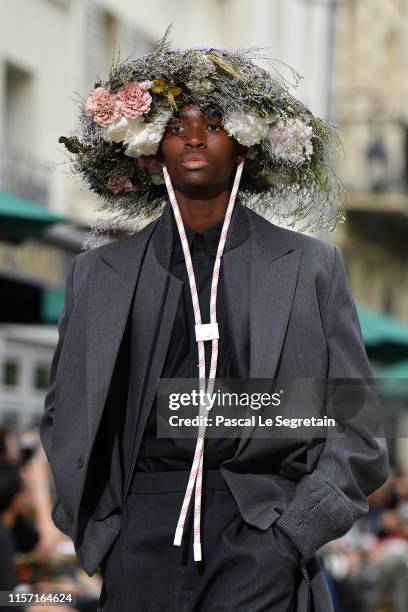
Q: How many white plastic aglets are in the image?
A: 2